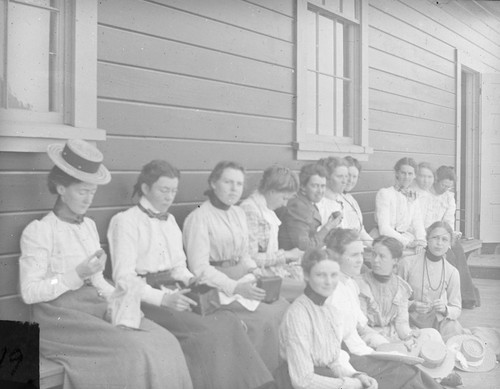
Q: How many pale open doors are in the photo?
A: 1